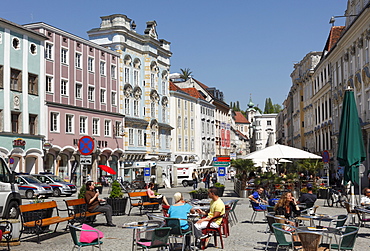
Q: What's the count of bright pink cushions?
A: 2